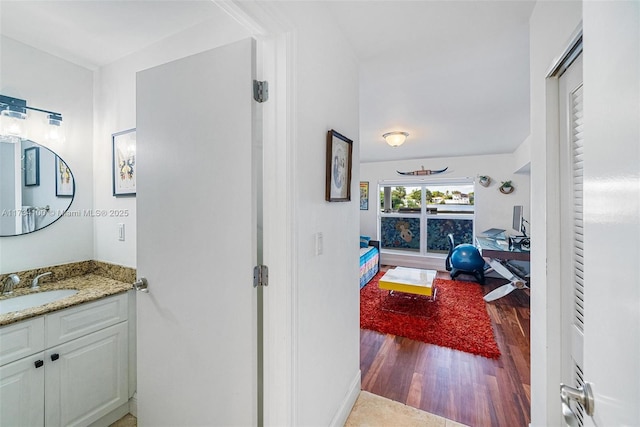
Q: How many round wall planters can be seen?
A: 2